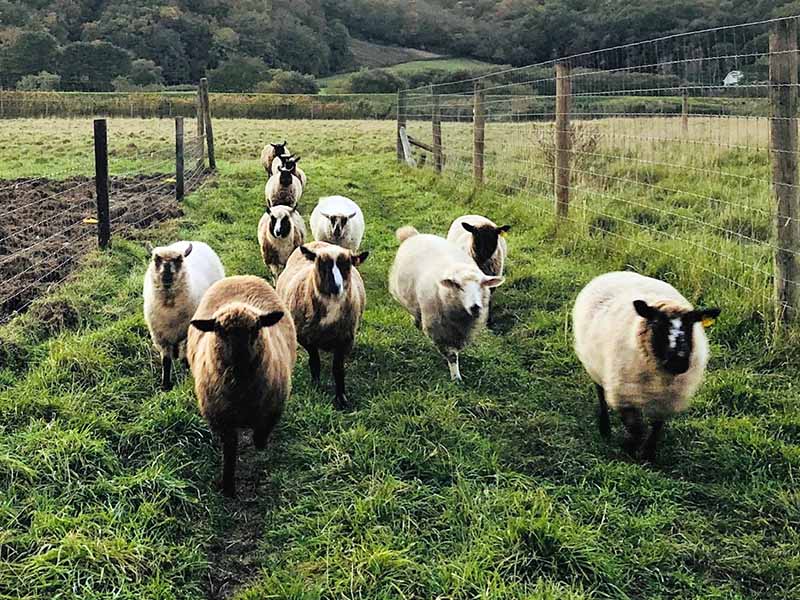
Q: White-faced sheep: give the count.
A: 1